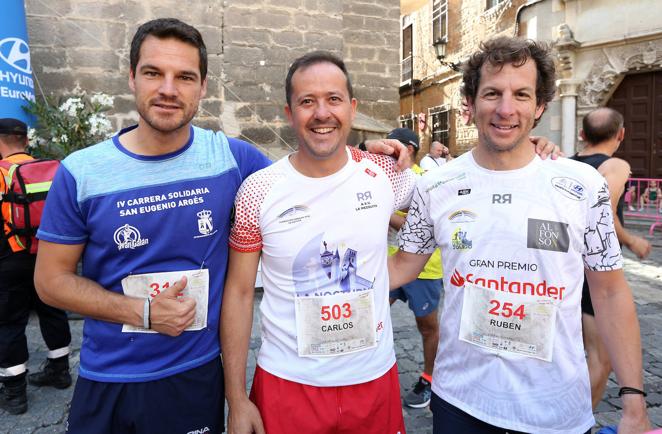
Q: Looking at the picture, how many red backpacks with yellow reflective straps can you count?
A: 1